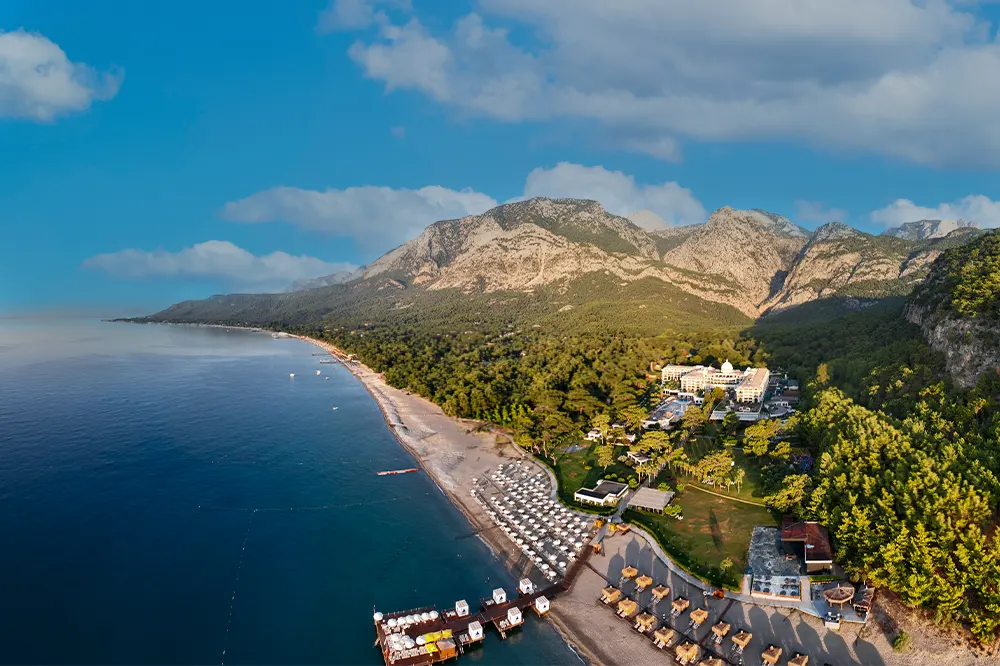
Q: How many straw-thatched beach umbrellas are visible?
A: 15